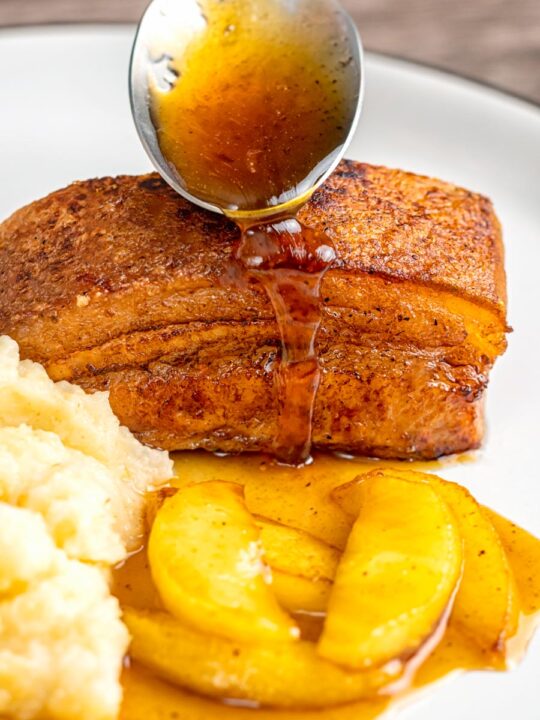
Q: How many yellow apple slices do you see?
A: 5